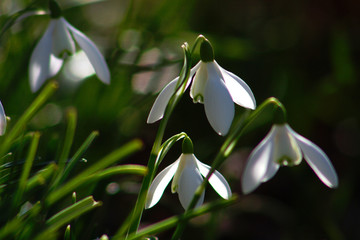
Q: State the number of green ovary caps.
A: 4